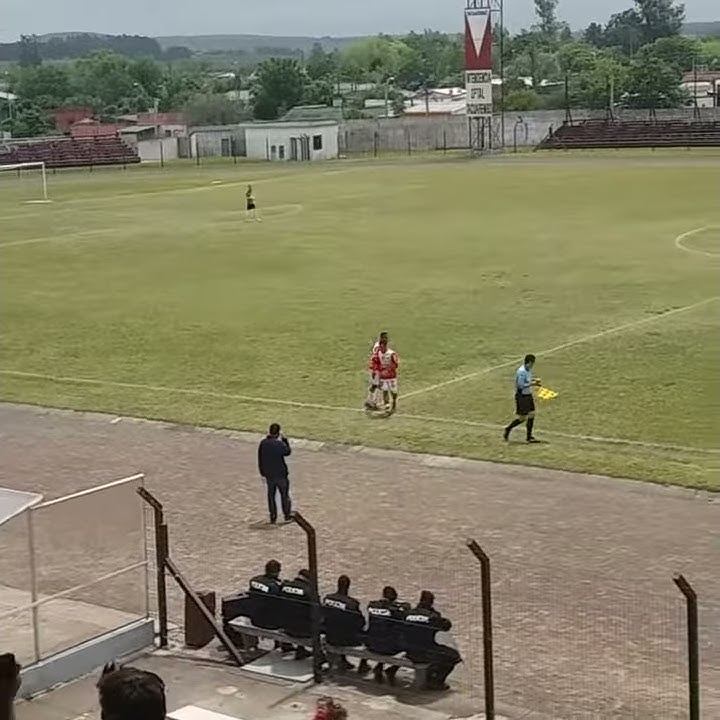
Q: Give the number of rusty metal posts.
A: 4